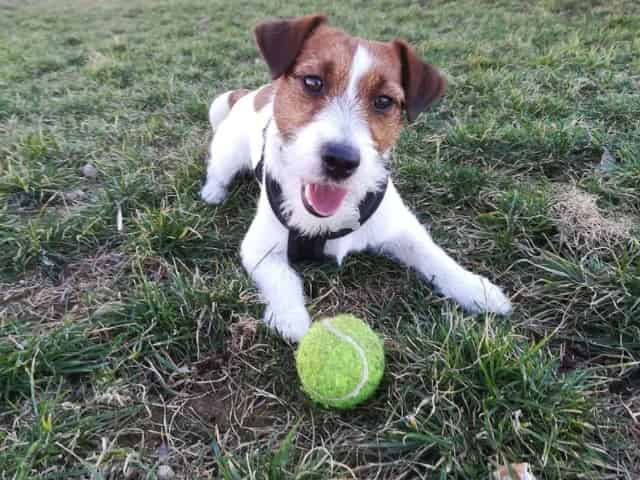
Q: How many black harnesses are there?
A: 1